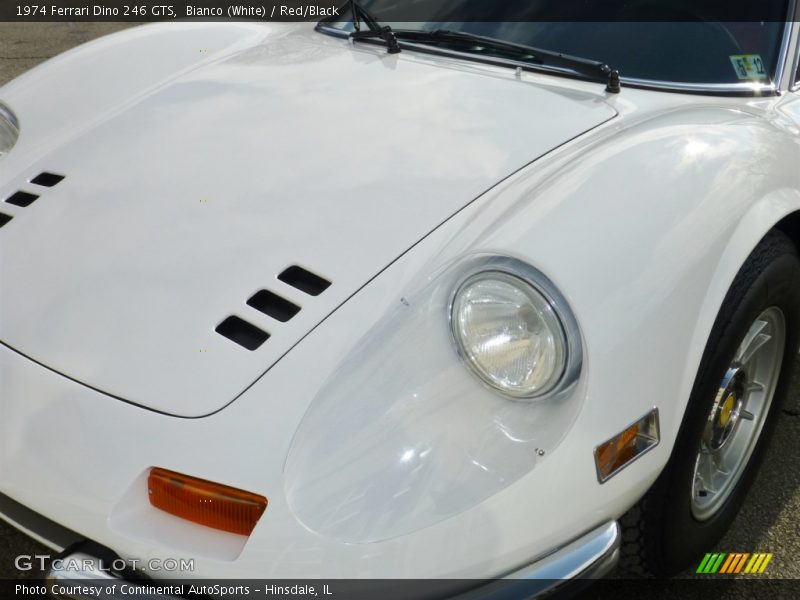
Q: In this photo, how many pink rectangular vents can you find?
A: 0